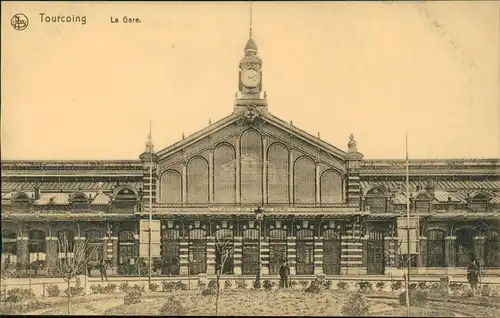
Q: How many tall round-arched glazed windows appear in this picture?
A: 7